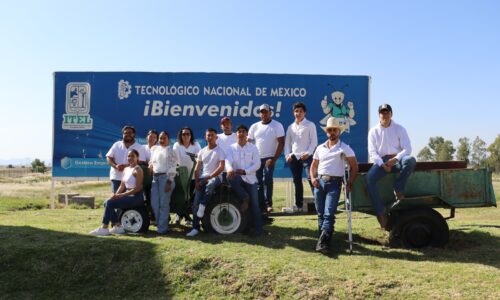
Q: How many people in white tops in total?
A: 12